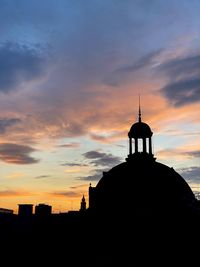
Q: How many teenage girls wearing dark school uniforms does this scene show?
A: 0